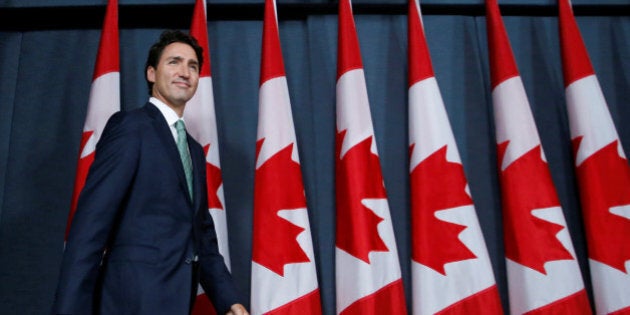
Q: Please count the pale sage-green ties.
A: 1